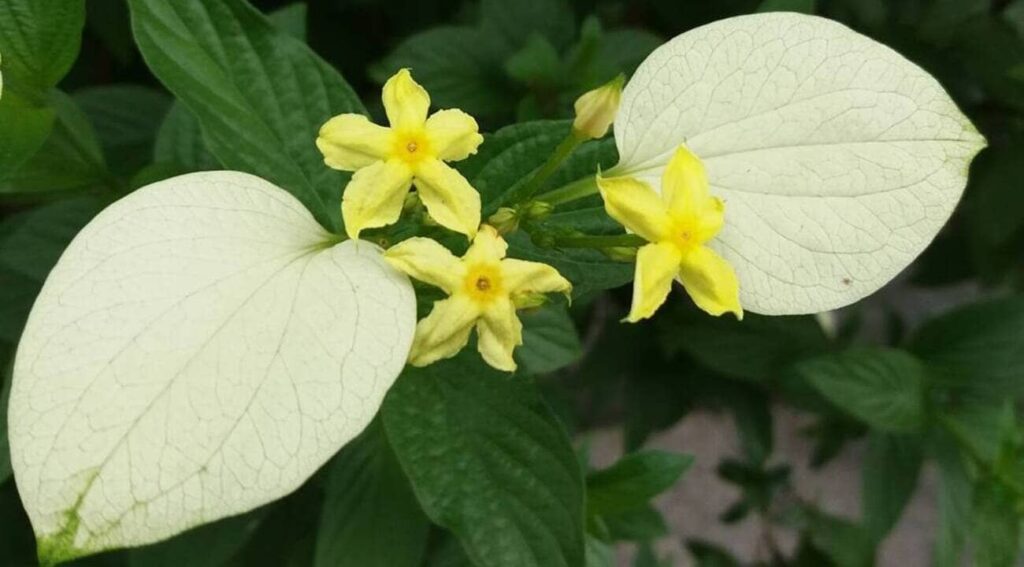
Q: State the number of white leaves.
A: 2